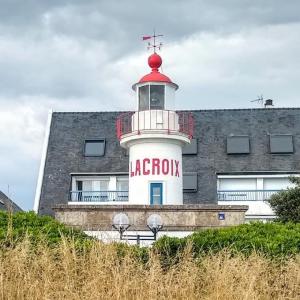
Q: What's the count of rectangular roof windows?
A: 5